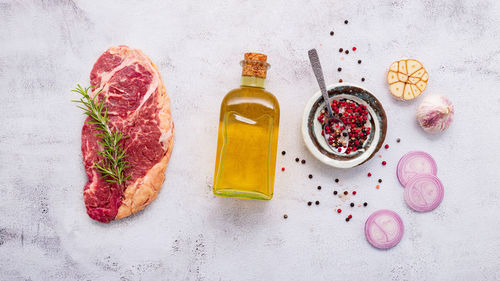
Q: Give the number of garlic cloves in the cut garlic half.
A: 12